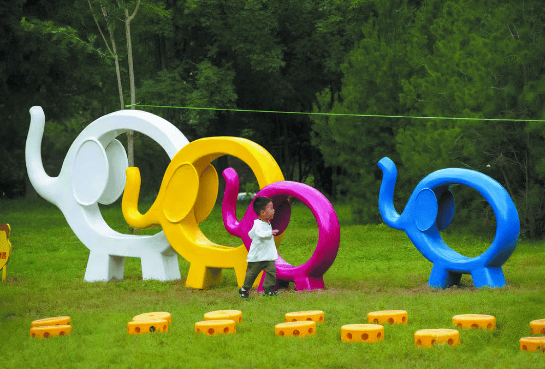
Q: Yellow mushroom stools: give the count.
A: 14